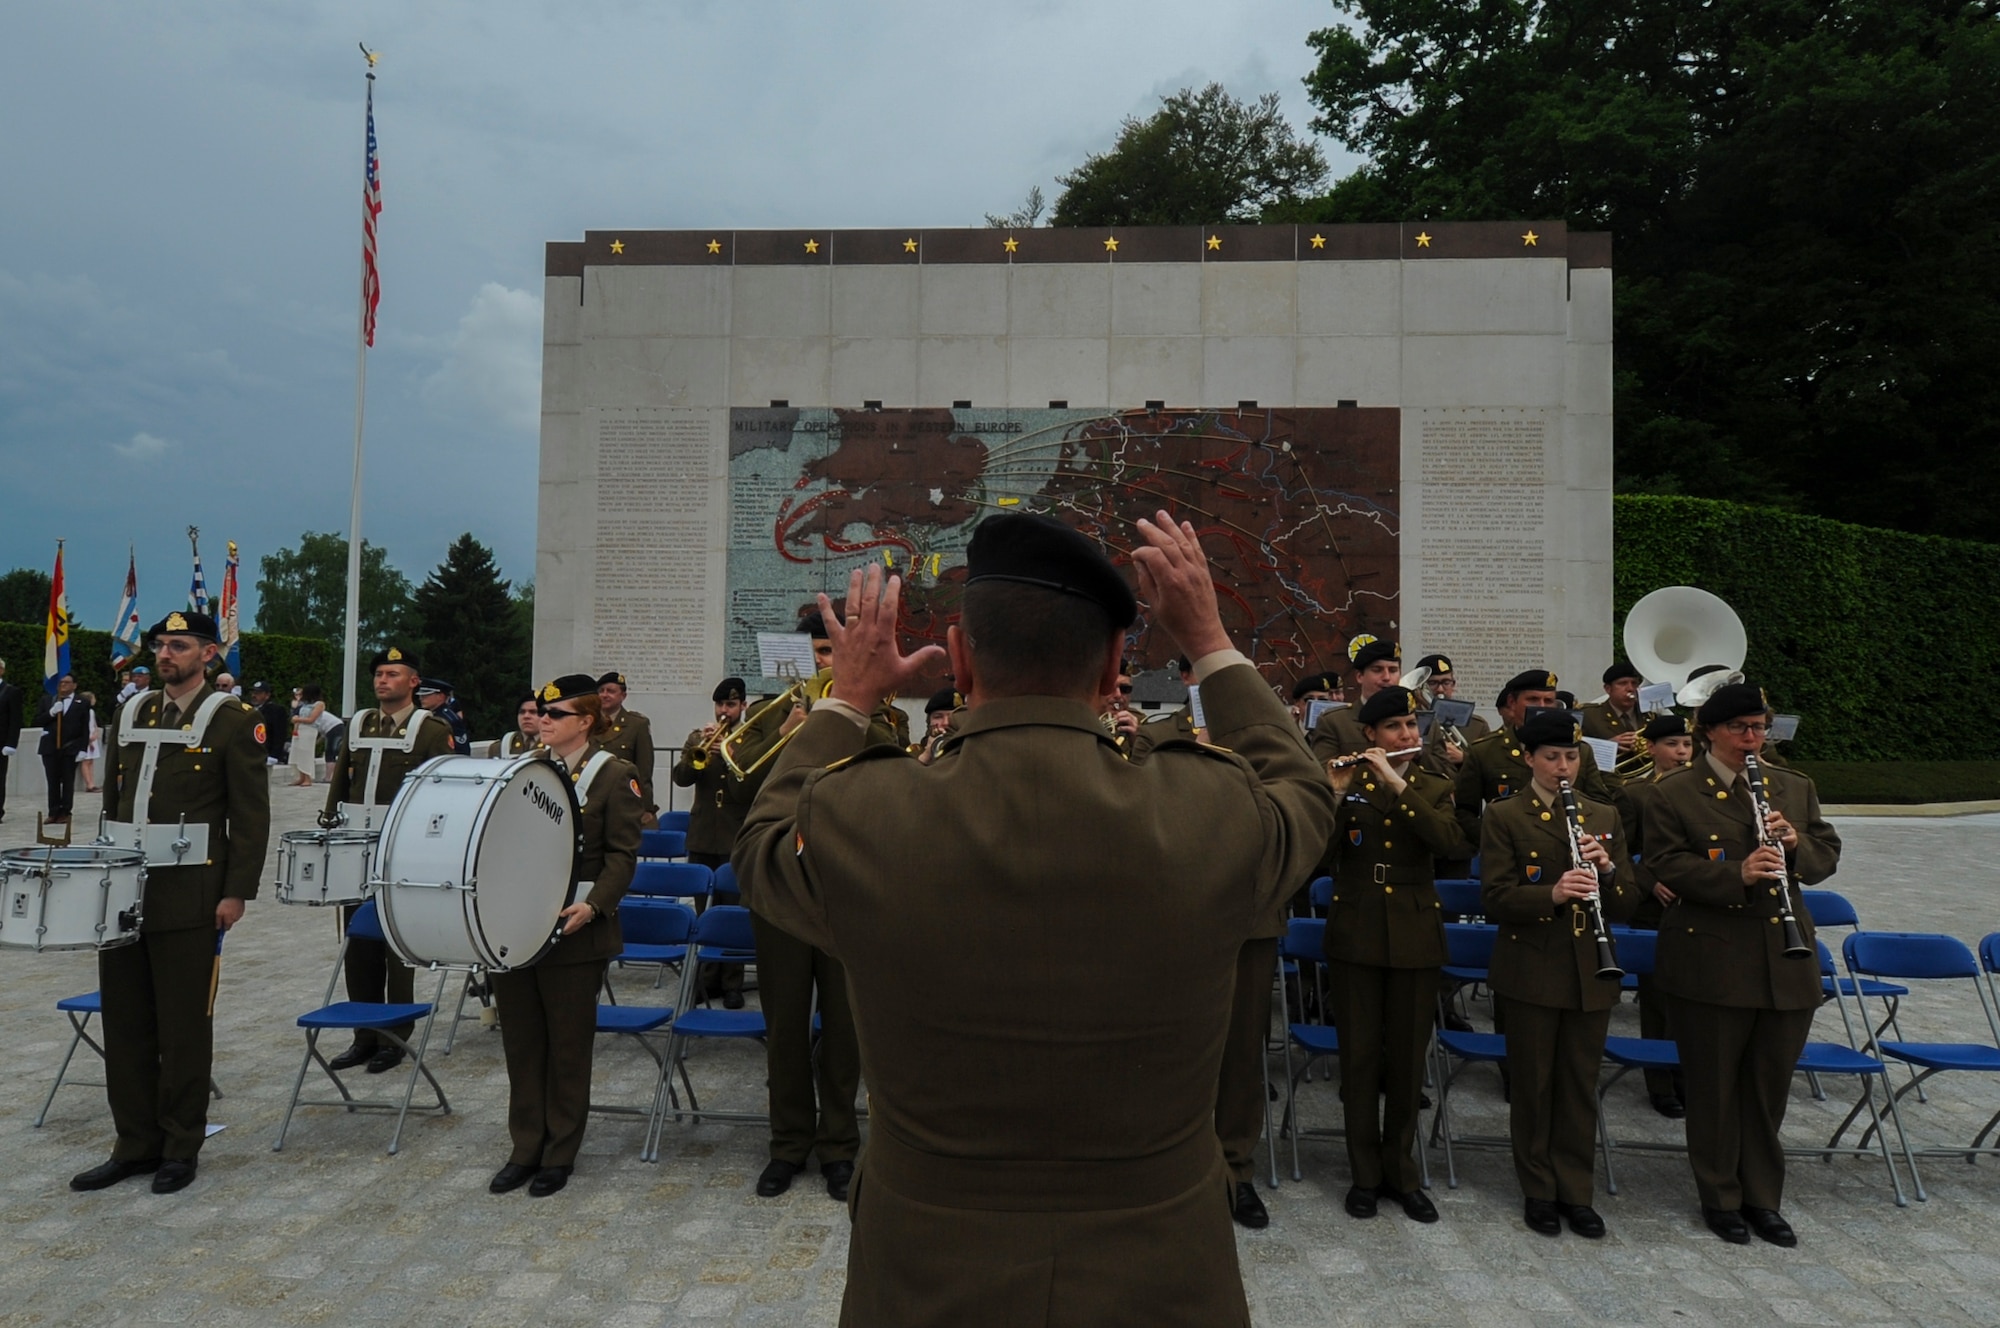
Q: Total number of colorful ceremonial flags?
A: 4